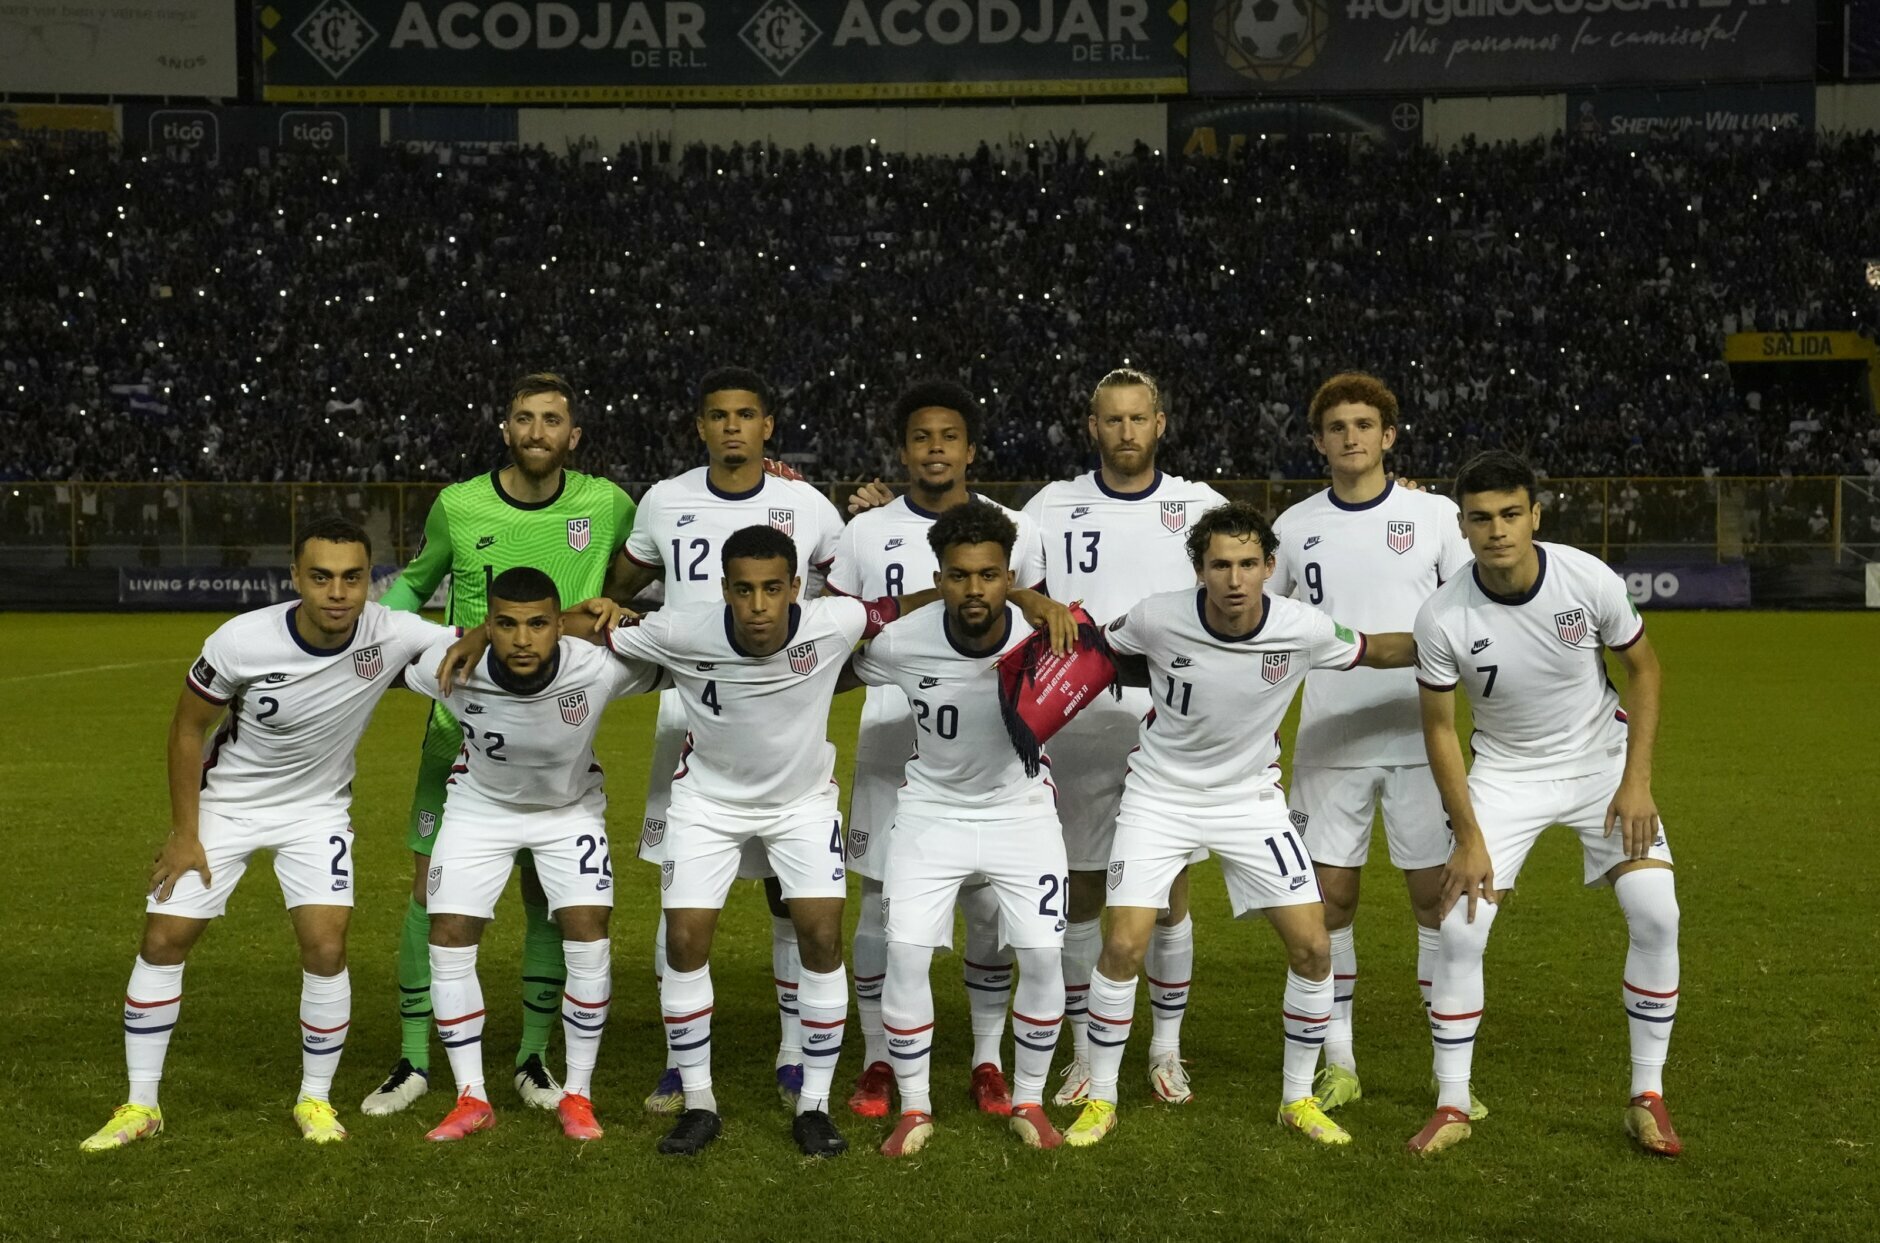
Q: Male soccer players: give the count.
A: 11